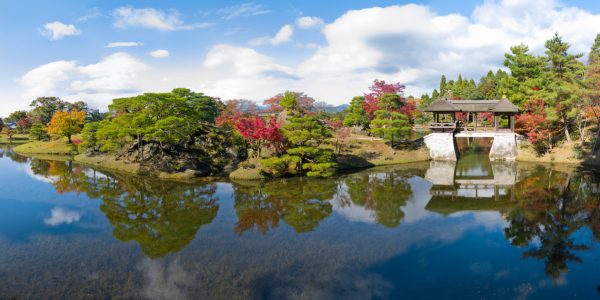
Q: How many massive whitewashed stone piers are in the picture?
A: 2